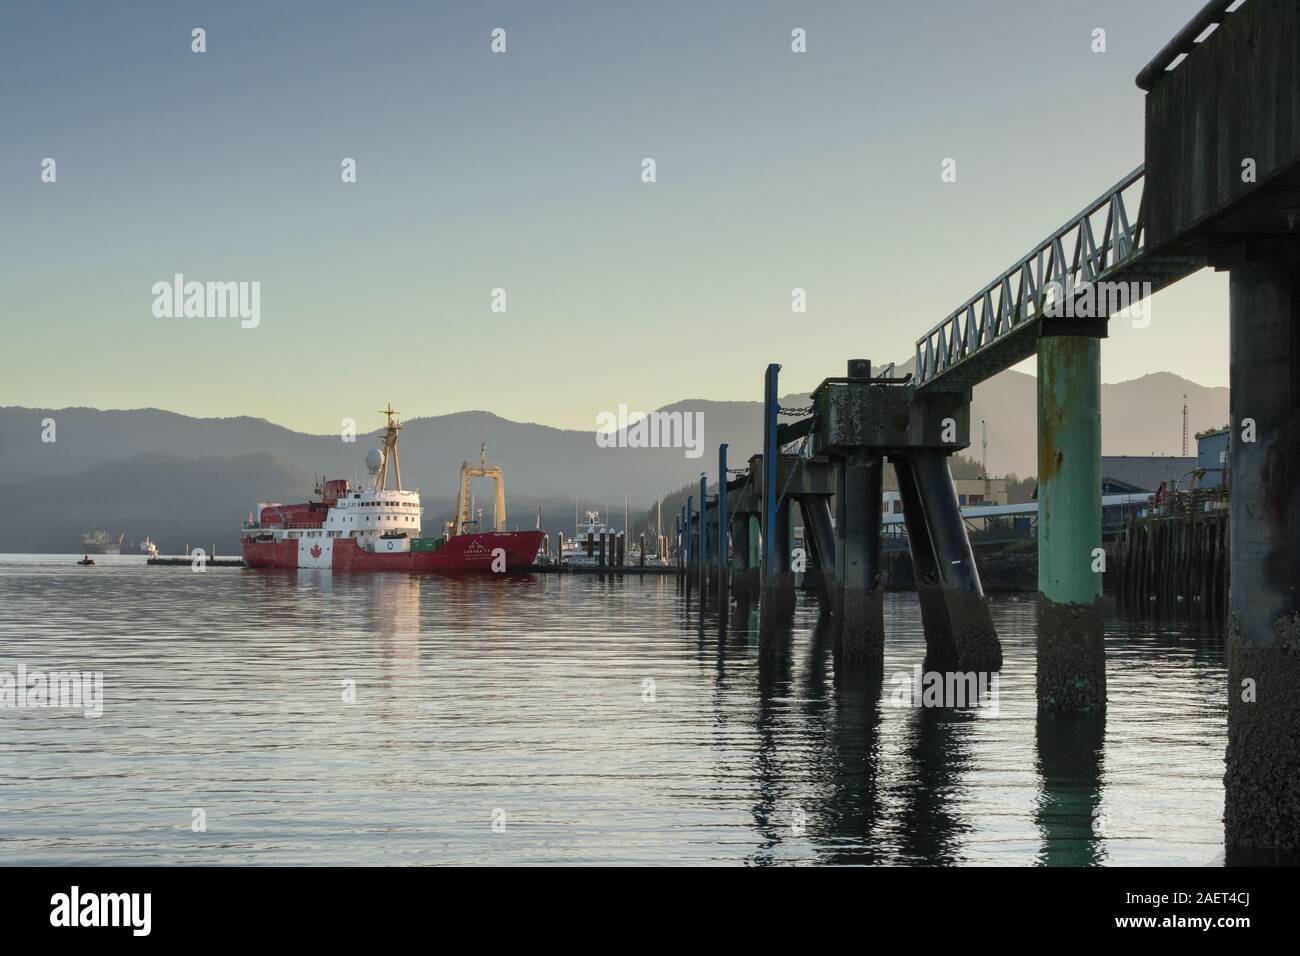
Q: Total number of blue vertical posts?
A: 6